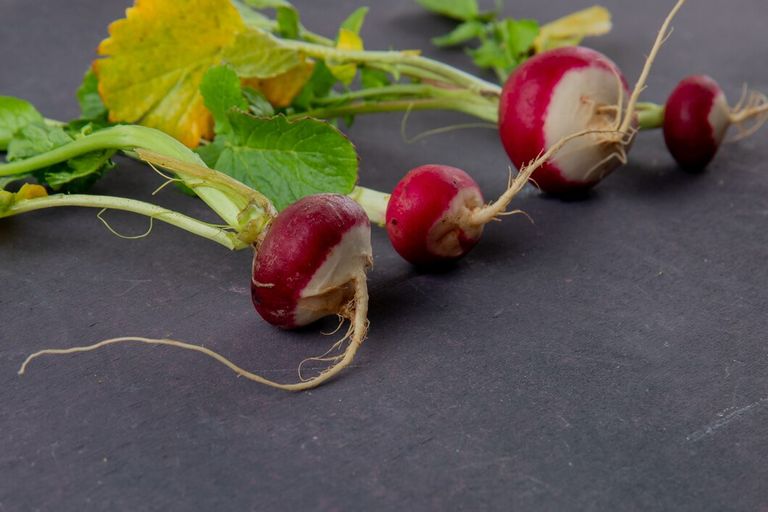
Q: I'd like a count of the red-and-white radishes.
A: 4